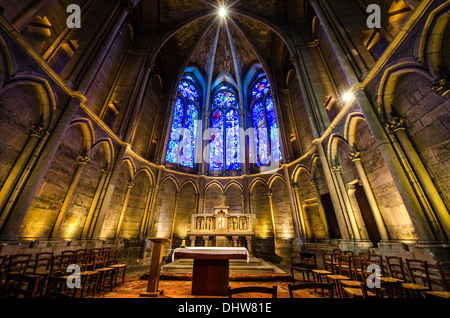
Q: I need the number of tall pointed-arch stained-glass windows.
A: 3